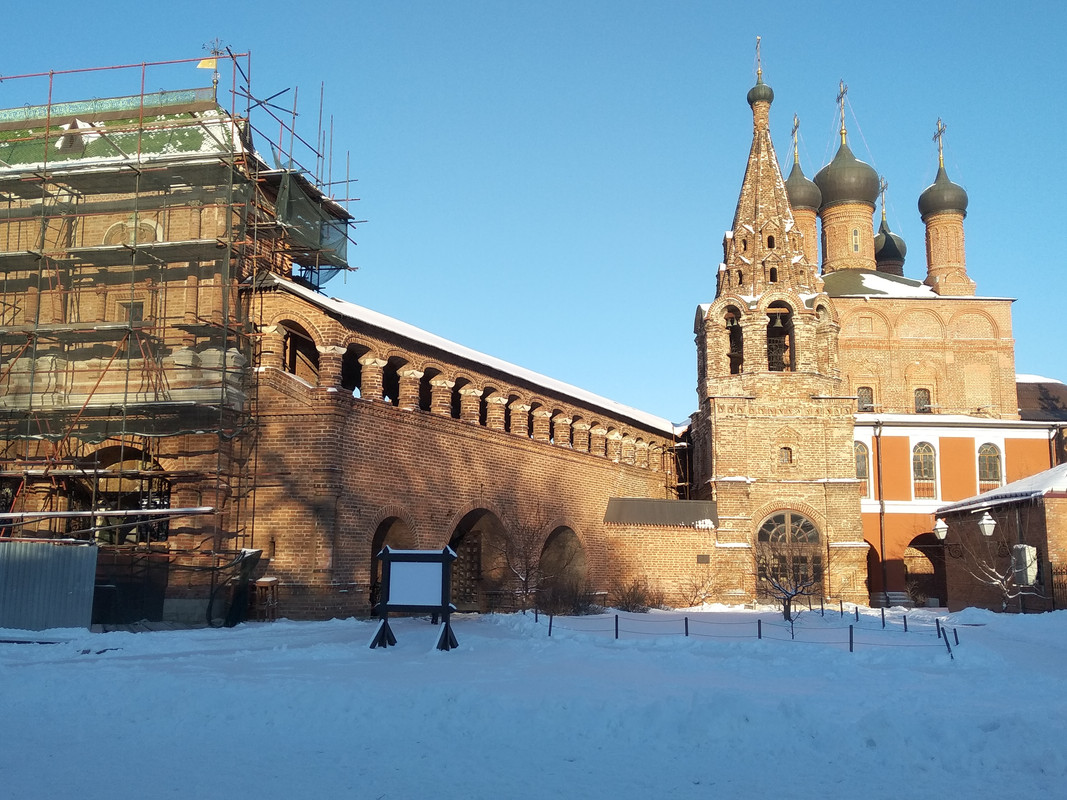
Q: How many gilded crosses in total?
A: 5